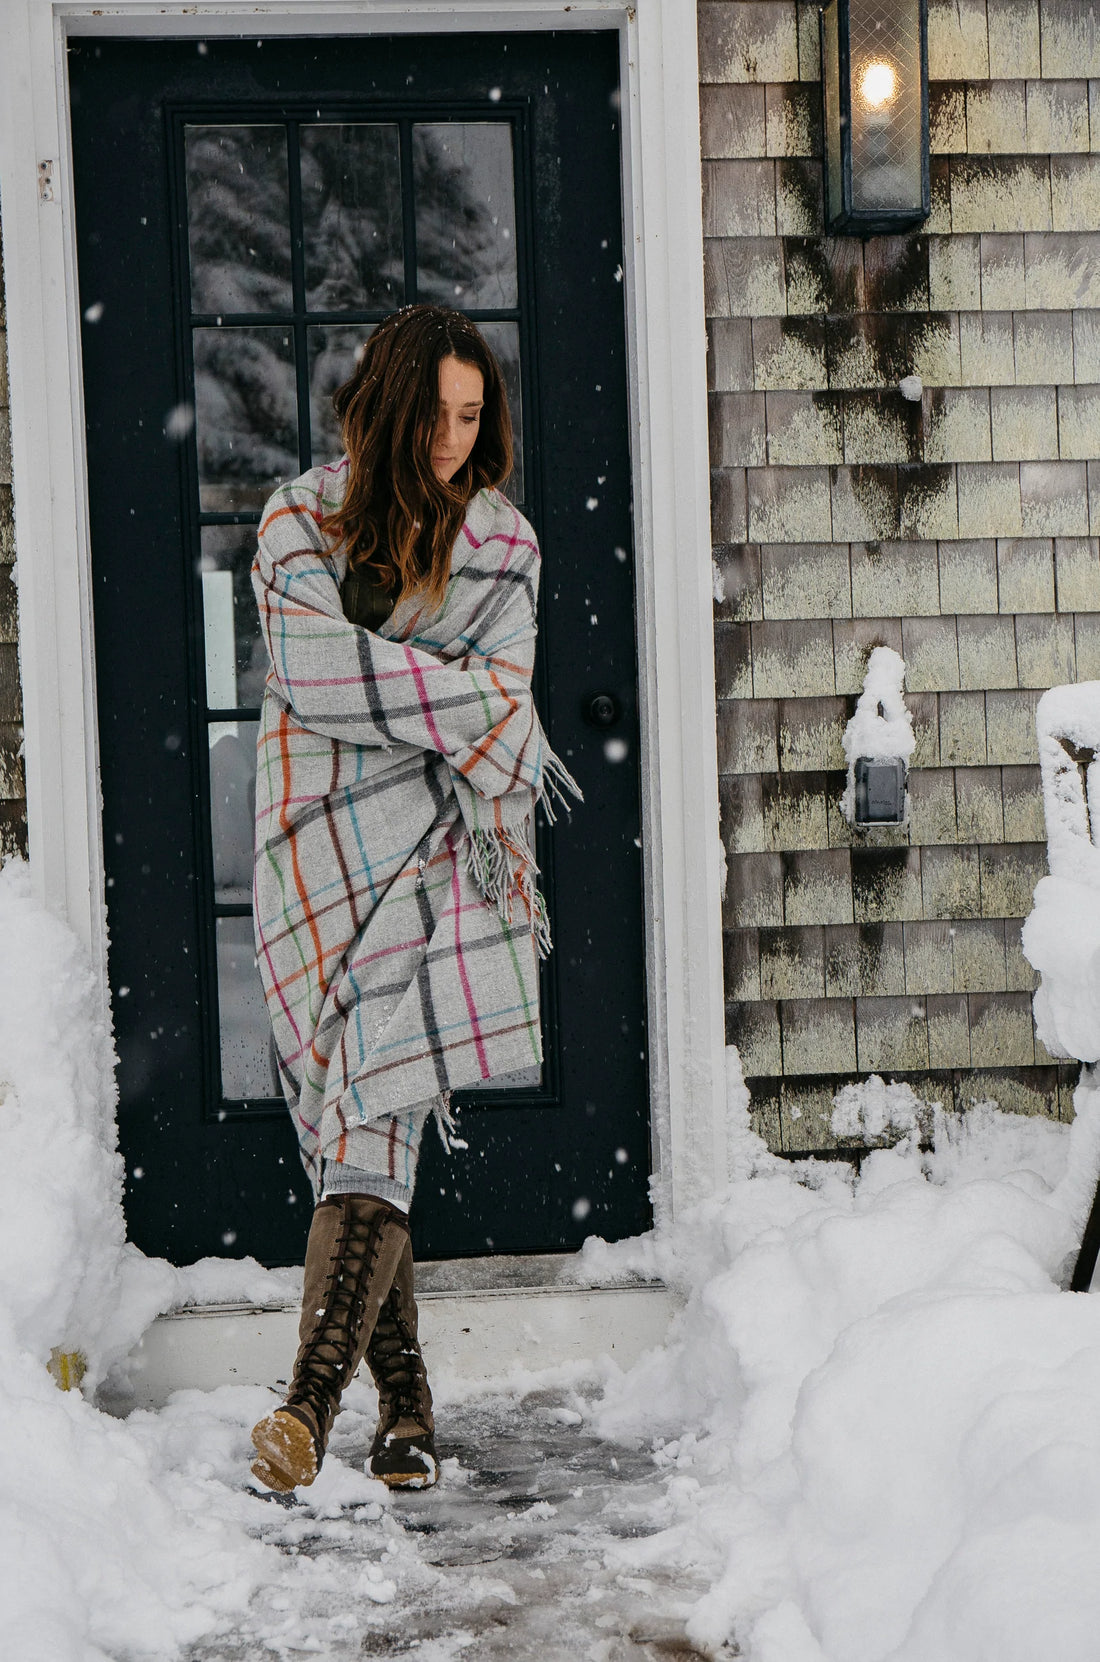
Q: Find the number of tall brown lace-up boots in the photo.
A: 2